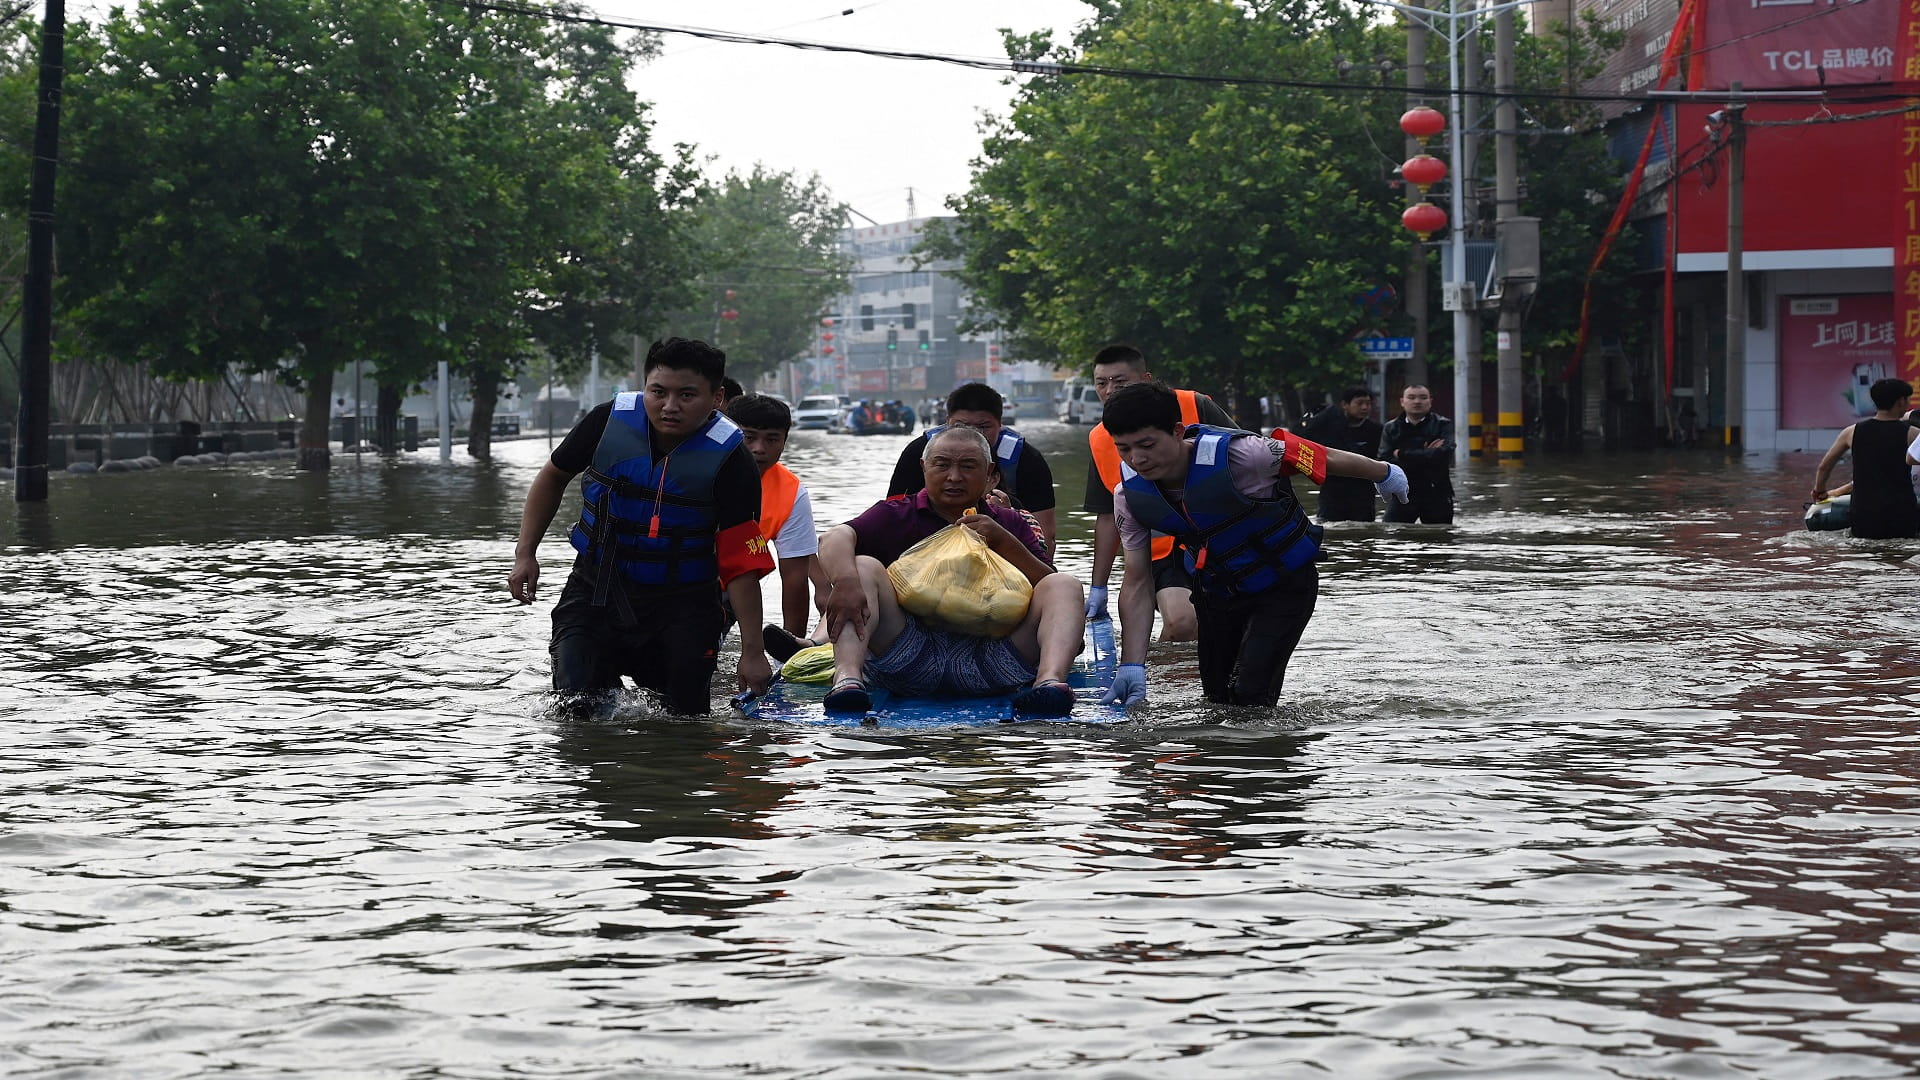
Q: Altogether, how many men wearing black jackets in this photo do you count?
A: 2